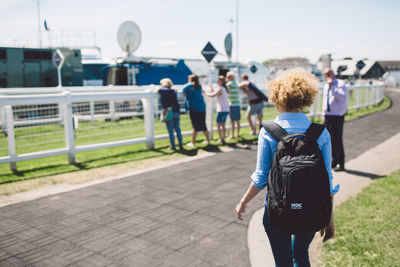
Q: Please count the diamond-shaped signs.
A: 4